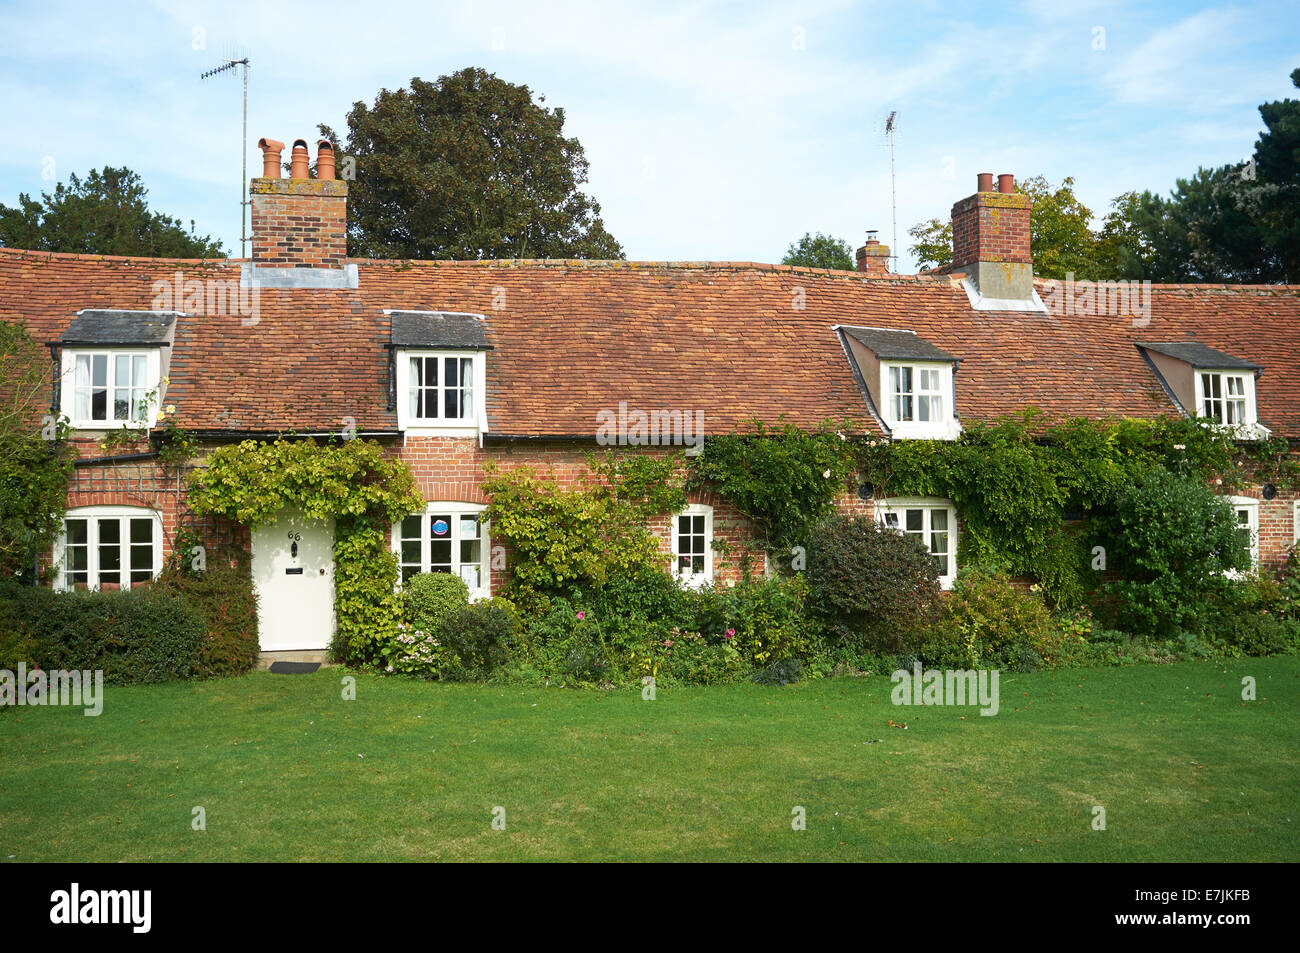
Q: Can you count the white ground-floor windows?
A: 5